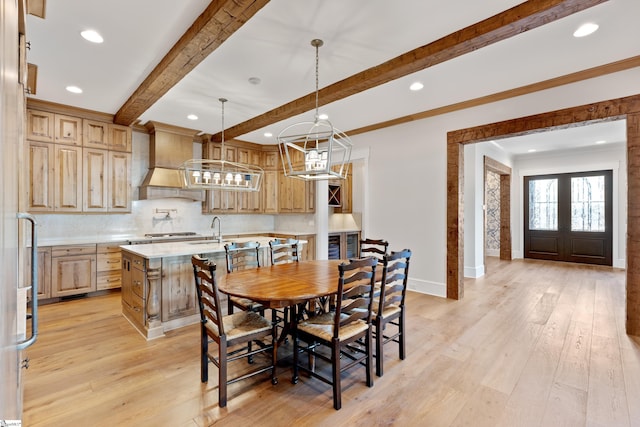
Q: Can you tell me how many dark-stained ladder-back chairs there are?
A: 6